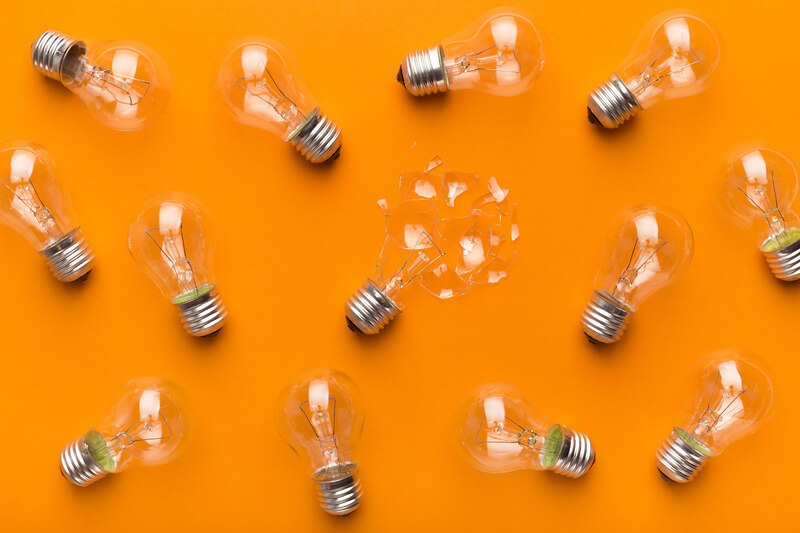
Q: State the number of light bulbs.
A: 13